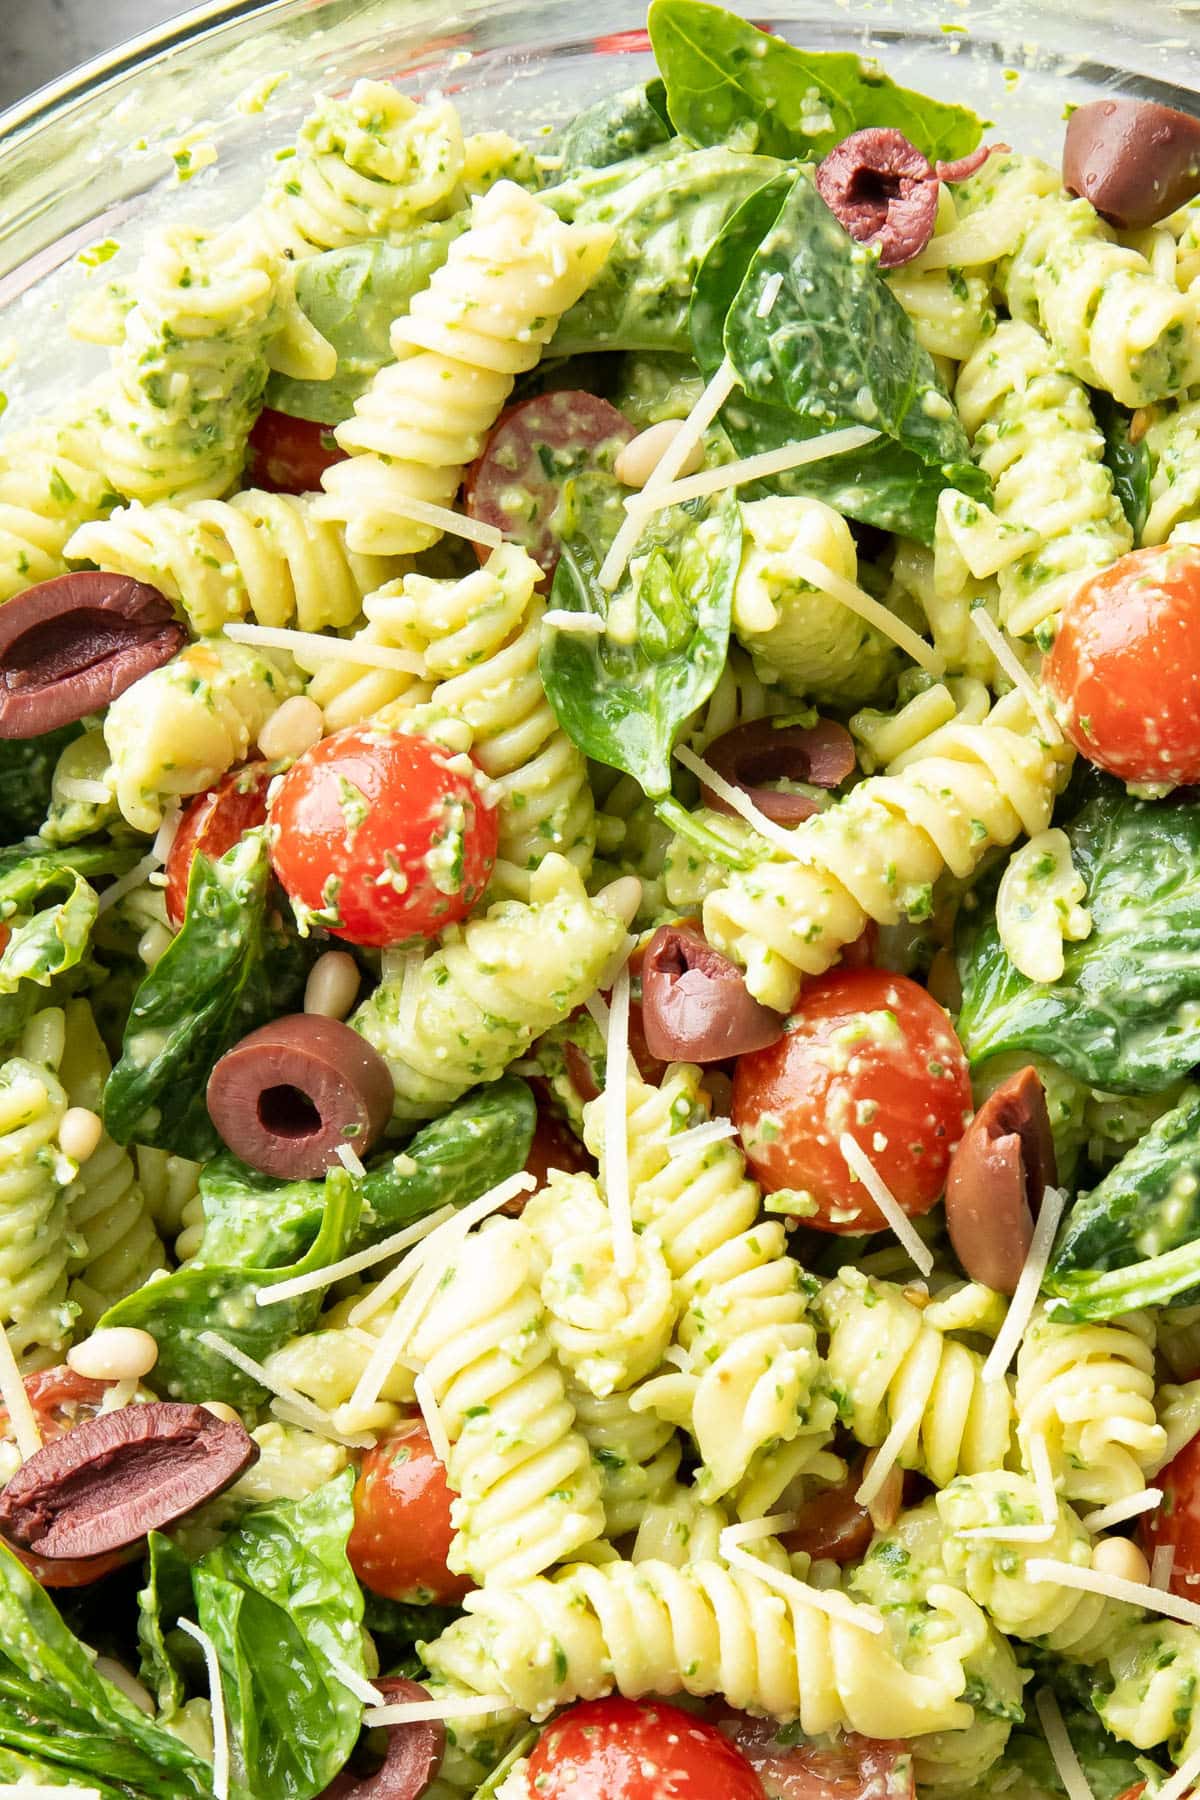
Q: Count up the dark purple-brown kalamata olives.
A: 9